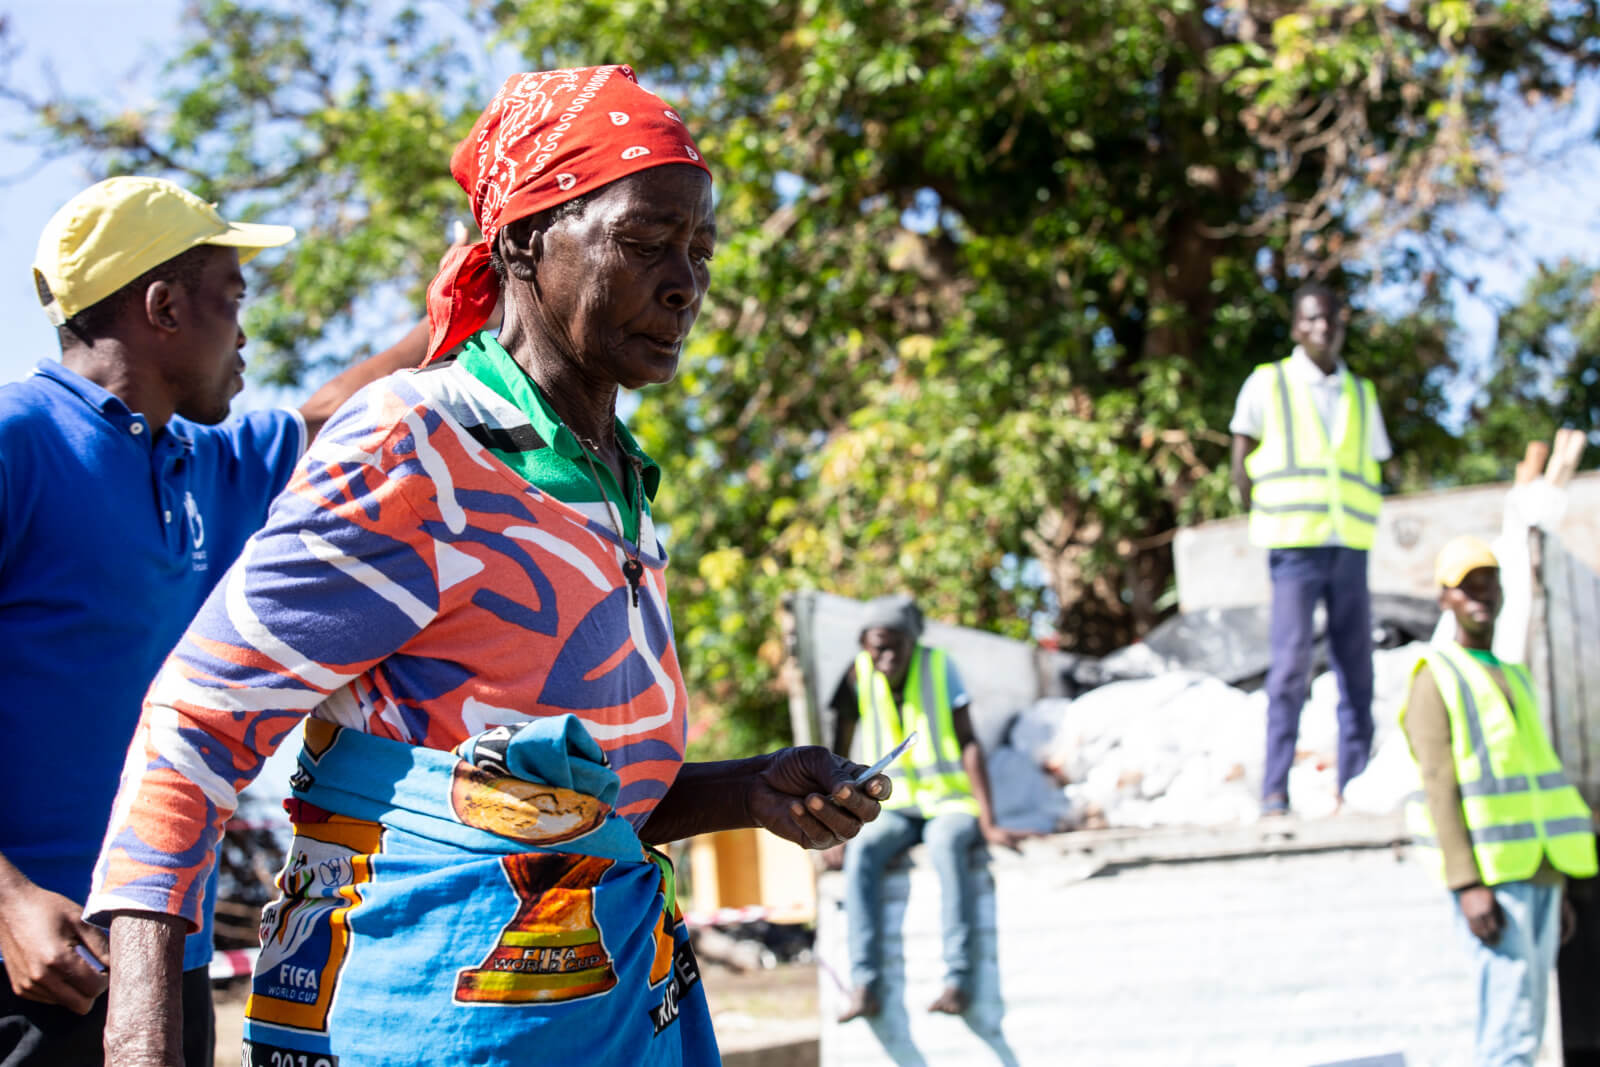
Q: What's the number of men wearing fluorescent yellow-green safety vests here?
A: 3